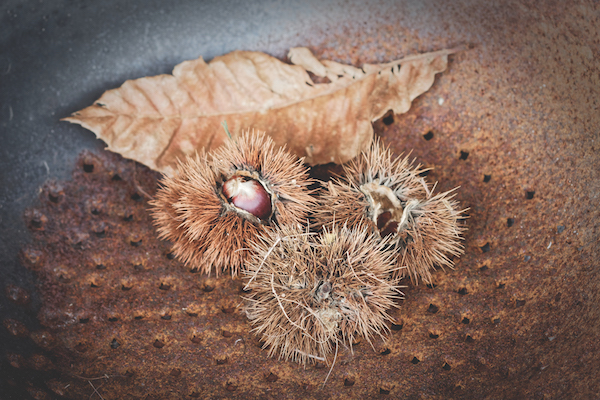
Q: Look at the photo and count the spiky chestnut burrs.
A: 3